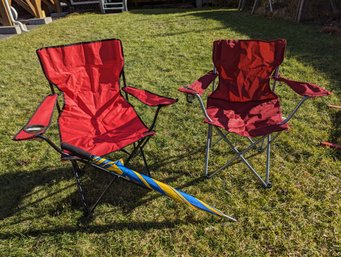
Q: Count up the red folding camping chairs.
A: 2